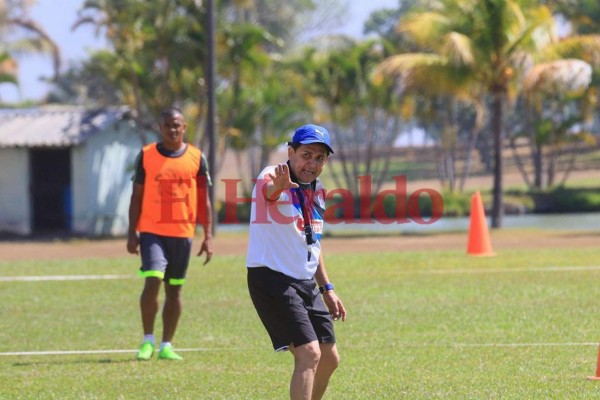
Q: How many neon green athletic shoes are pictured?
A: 2